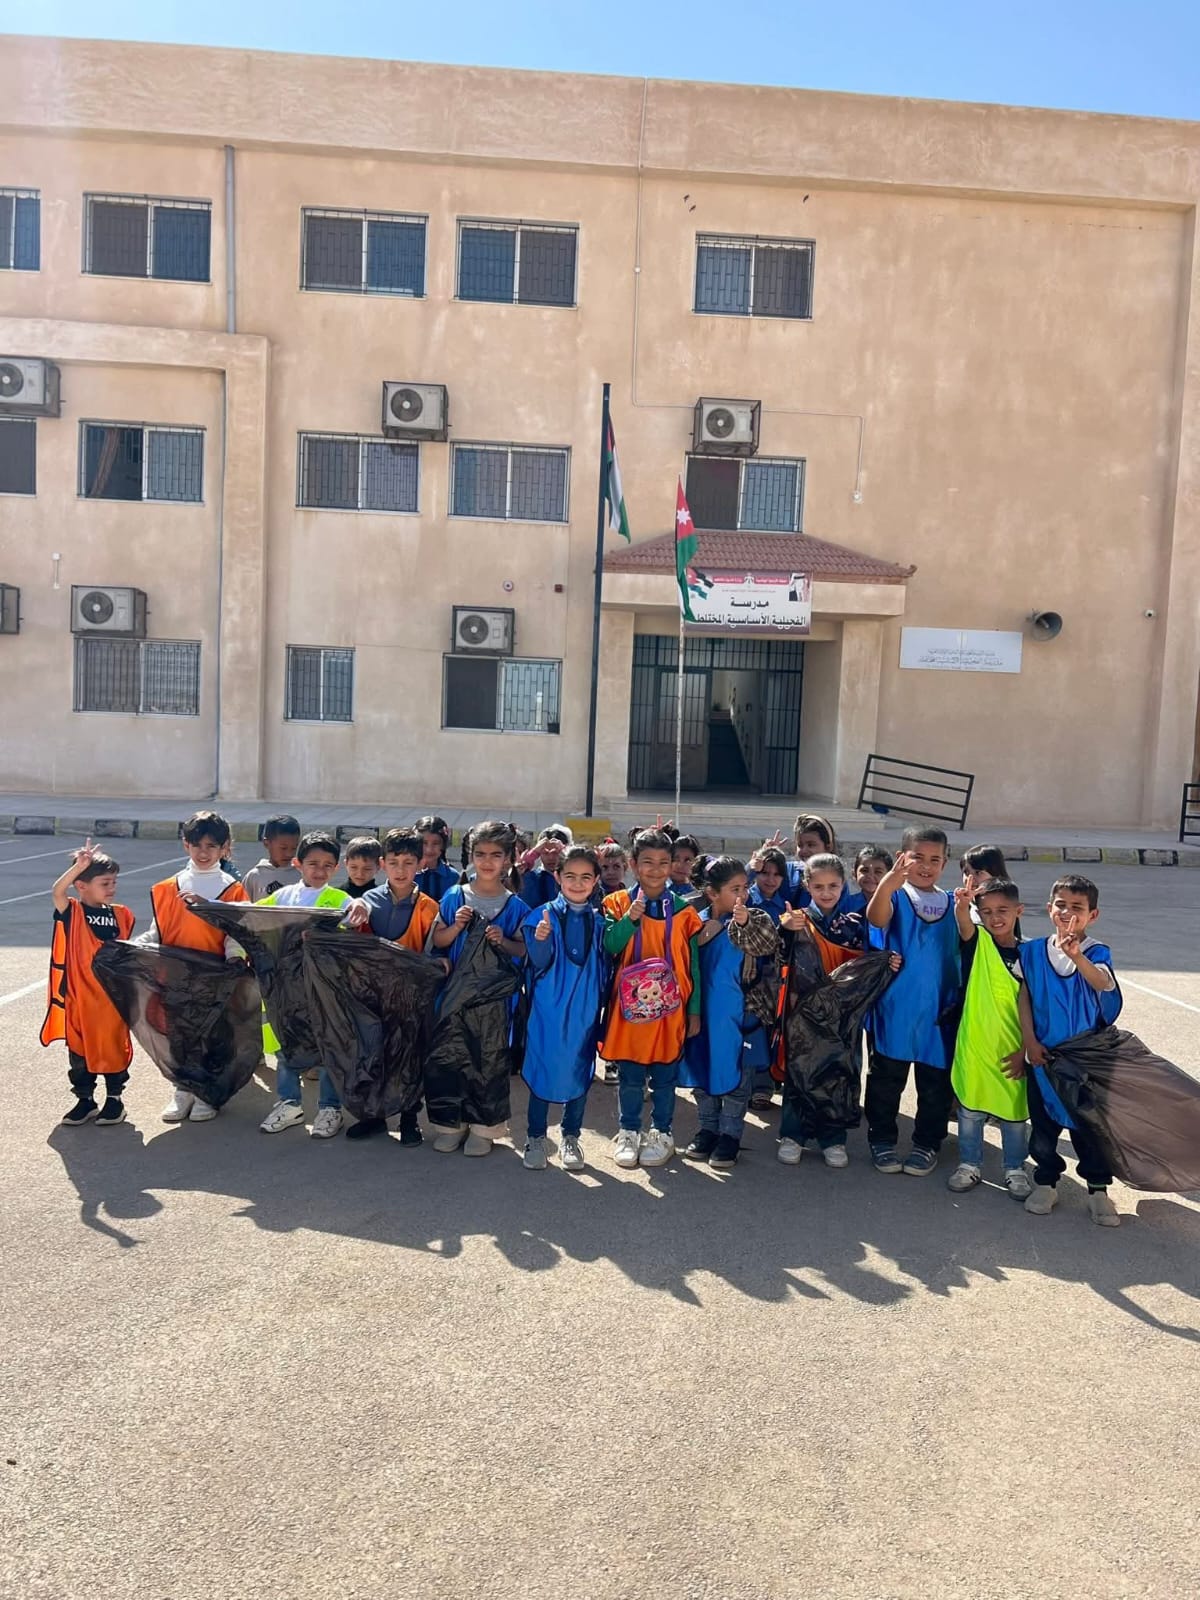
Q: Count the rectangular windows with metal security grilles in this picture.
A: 13